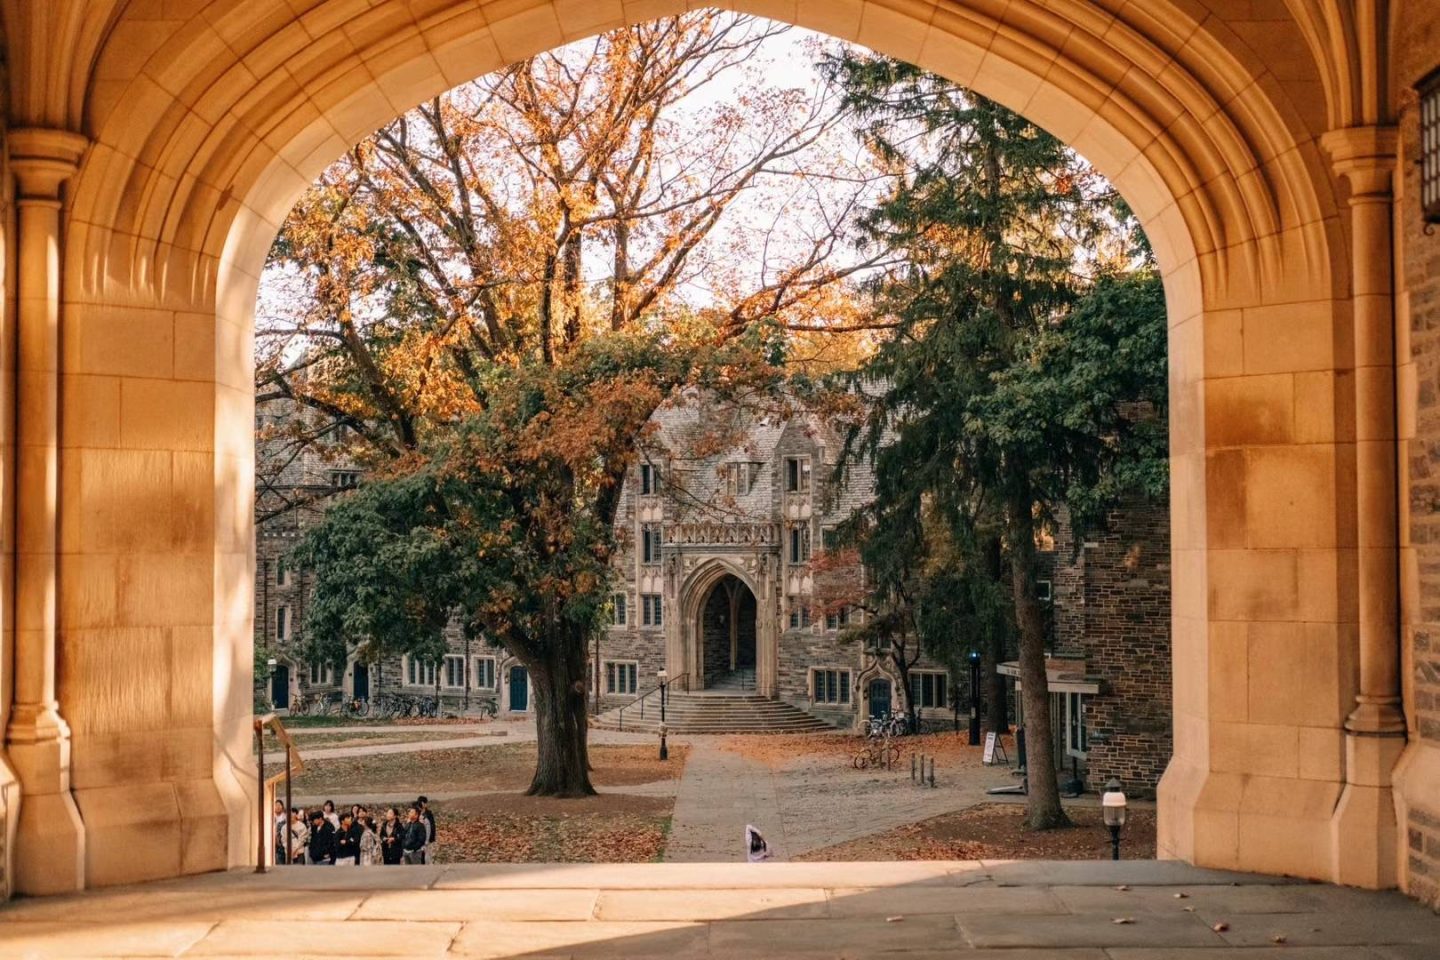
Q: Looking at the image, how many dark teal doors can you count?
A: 4